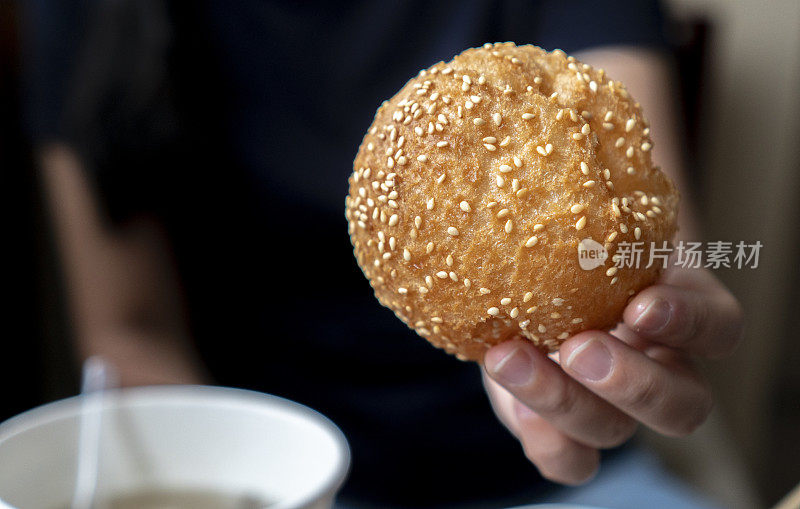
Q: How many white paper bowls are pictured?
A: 1